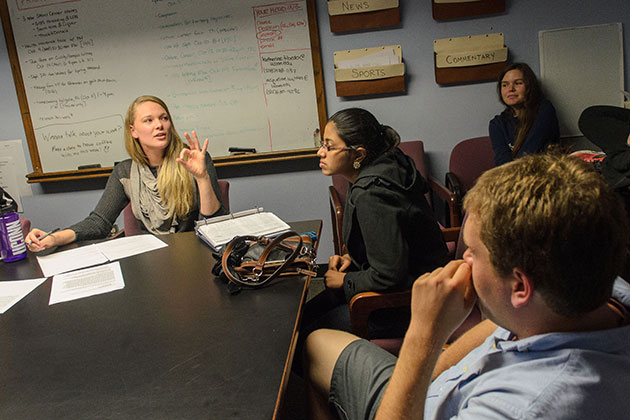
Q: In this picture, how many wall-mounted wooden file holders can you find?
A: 4